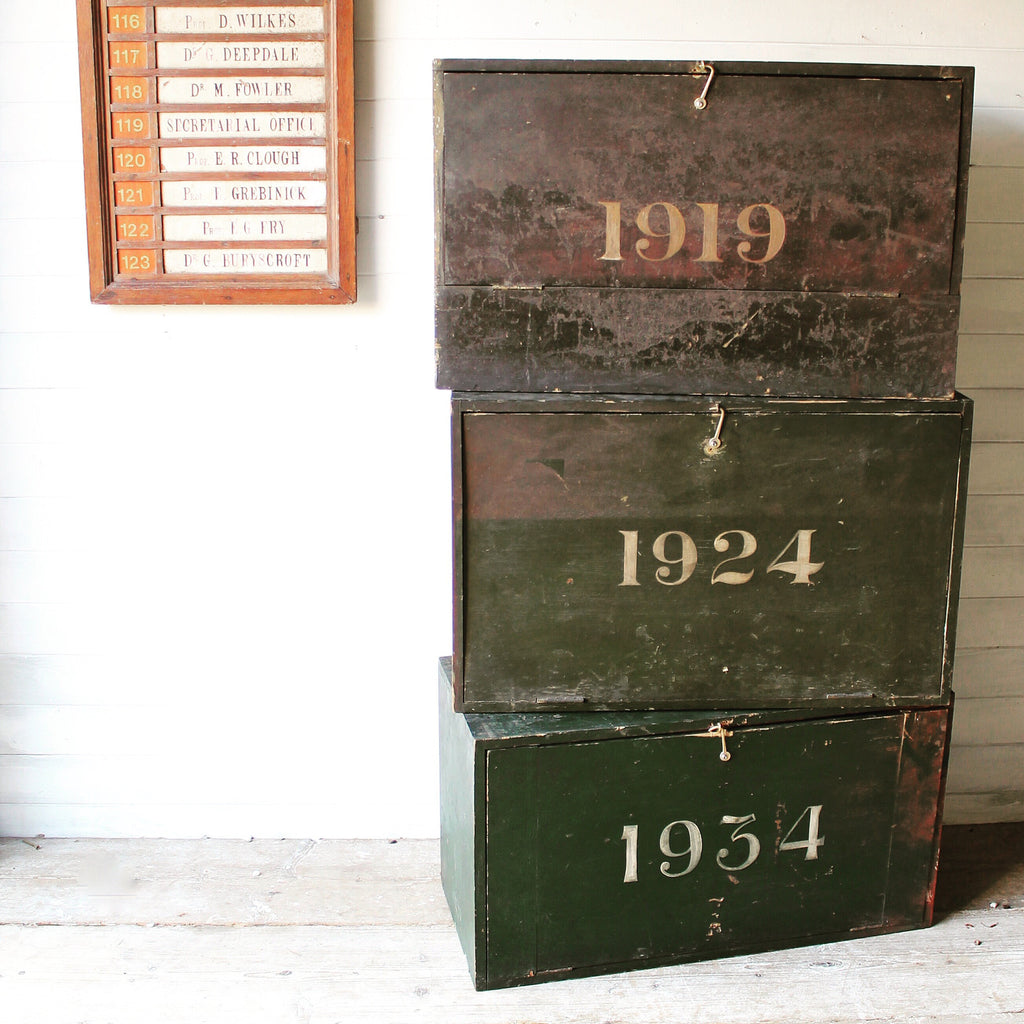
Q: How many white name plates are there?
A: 8